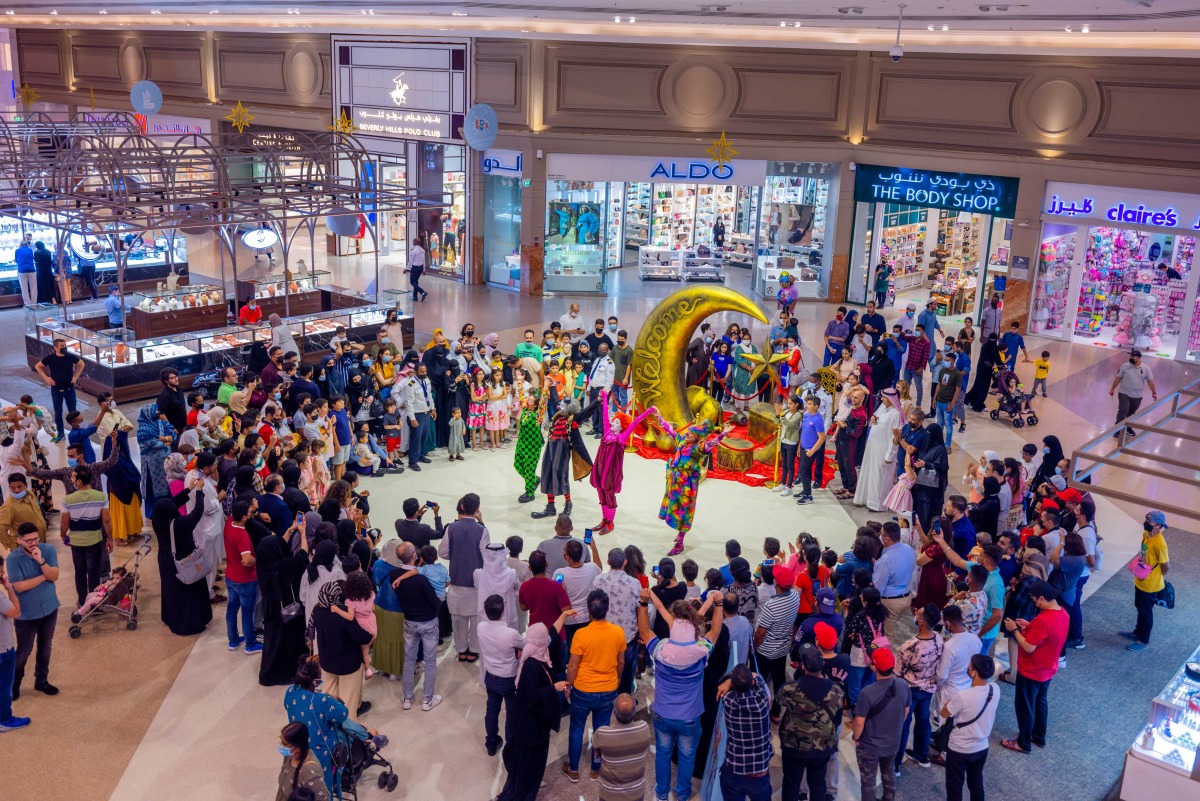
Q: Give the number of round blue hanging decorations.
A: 2